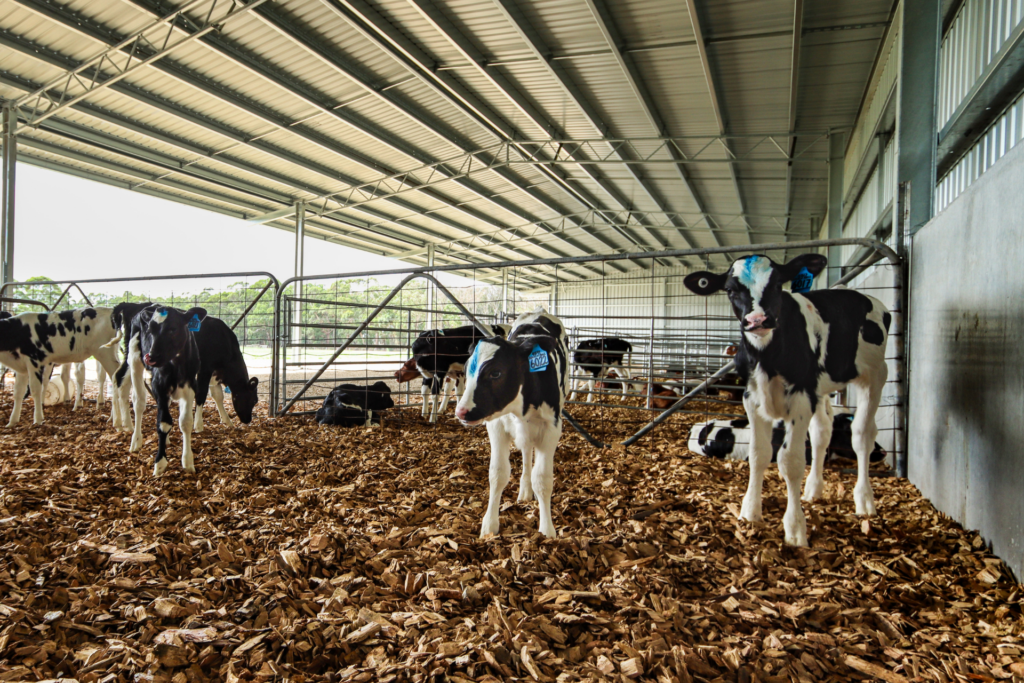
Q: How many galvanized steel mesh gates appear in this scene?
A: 2